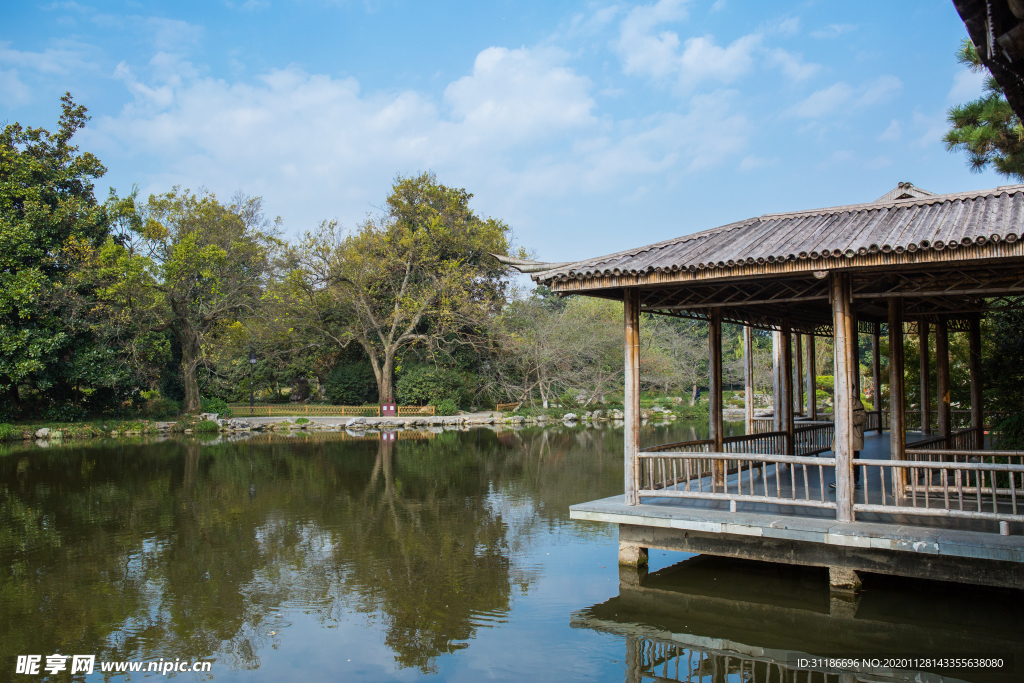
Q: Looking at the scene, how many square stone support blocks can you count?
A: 2